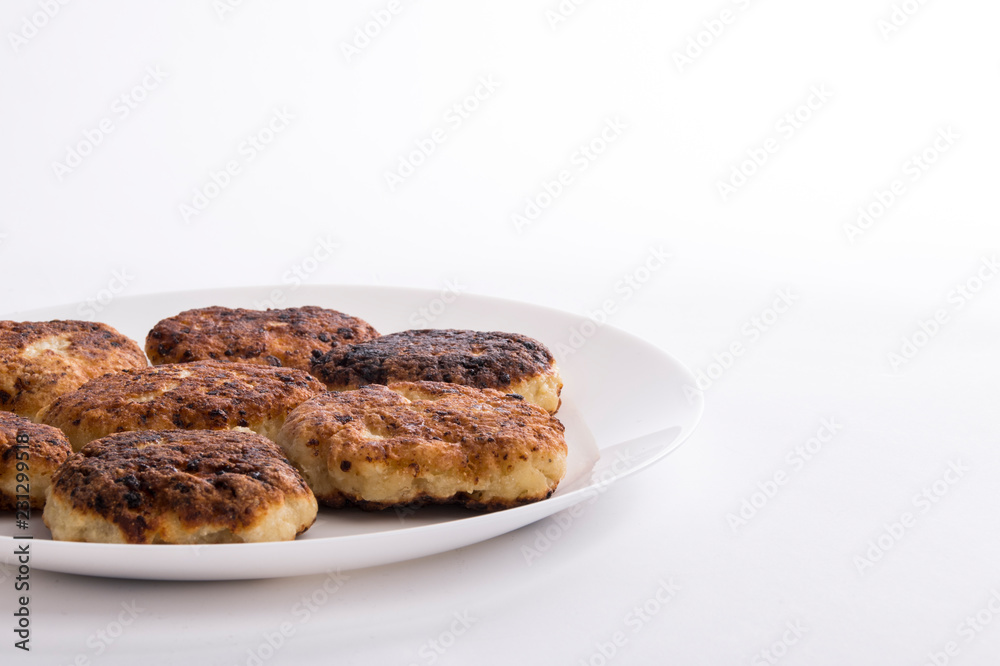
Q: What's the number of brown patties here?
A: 7